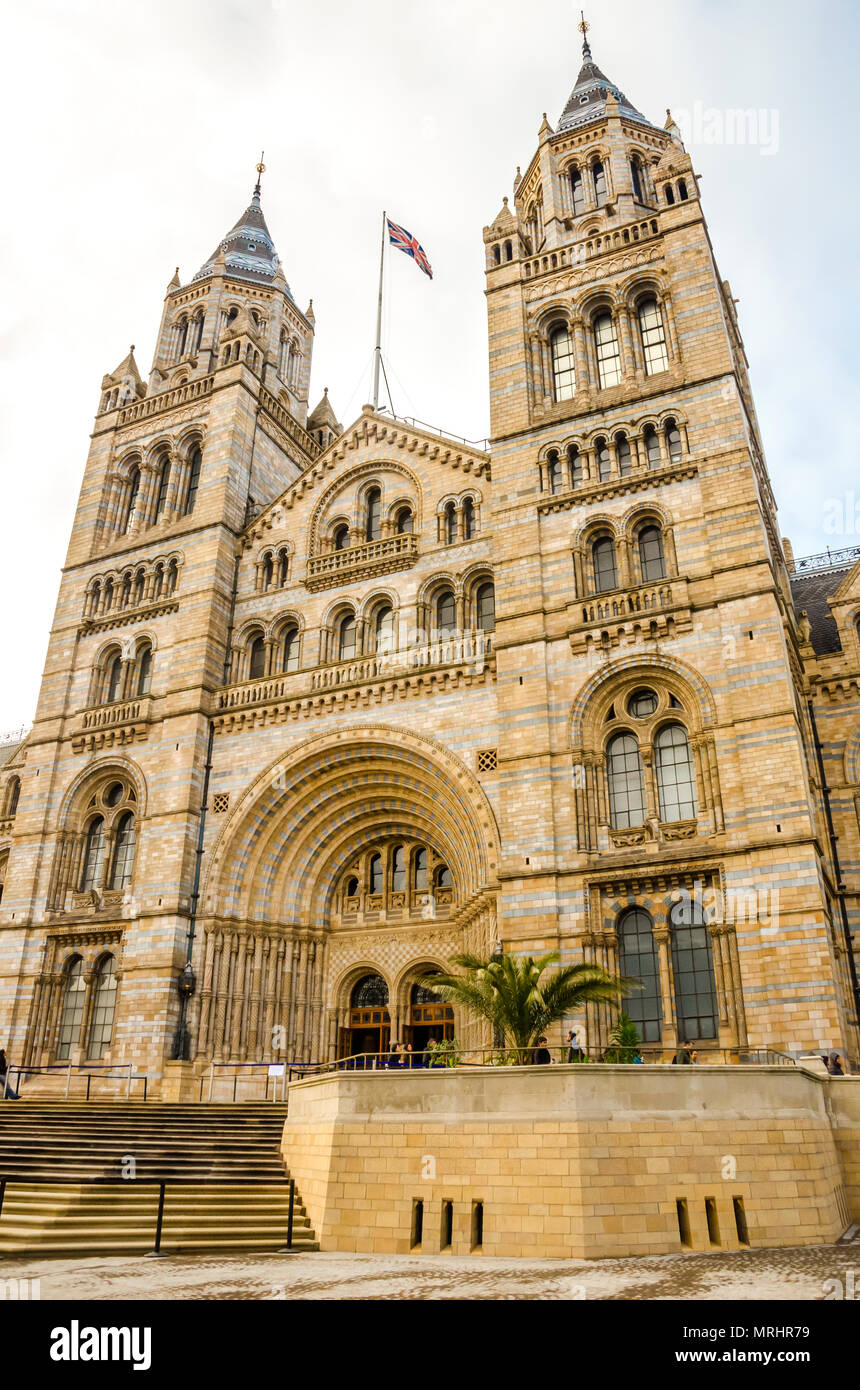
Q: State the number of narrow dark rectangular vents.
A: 6